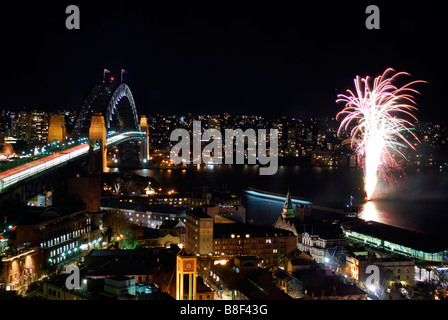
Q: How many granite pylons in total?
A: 3